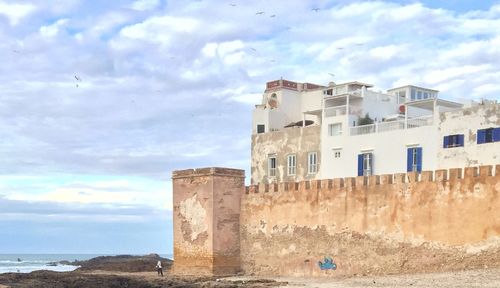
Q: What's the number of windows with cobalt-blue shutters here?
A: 4